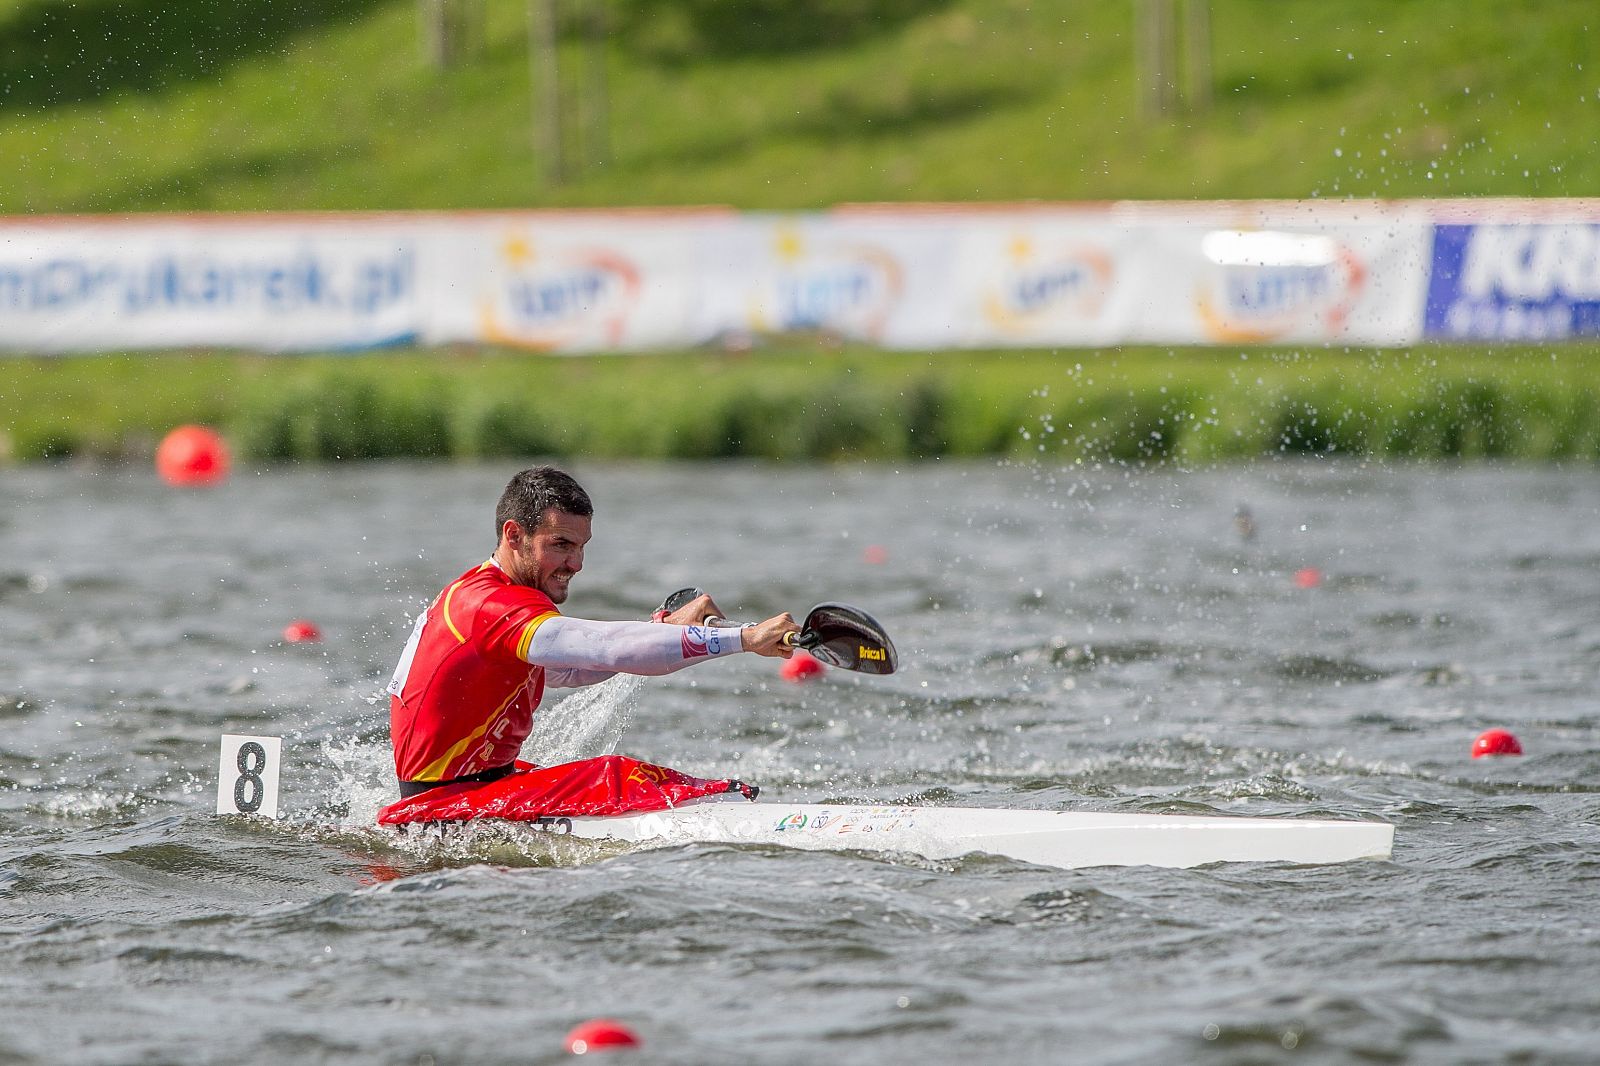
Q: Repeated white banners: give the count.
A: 4